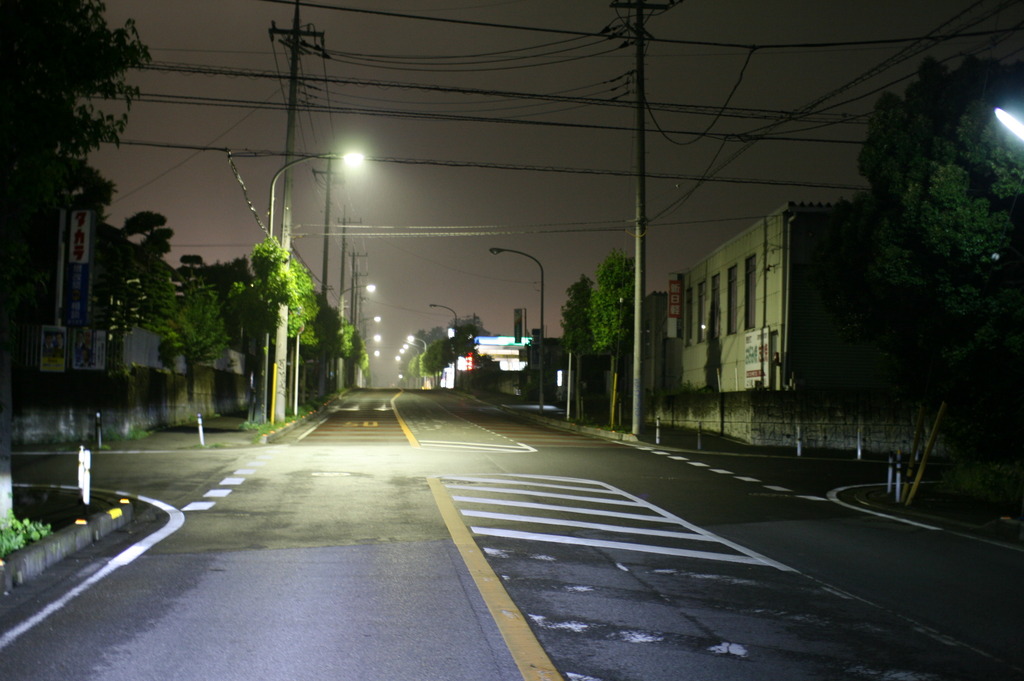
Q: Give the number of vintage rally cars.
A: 0